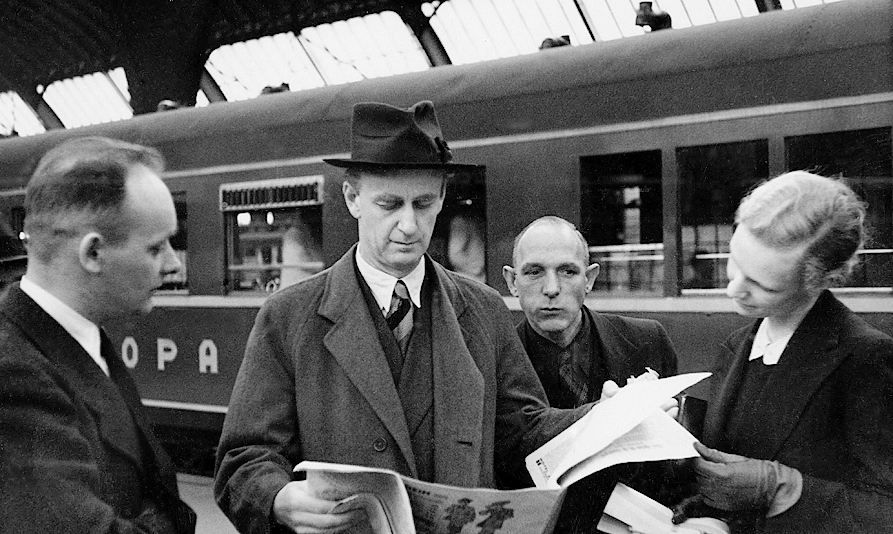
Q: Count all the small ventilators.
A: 4